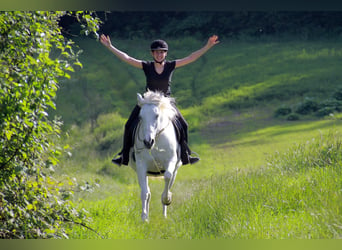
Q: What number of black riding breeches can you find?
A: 1